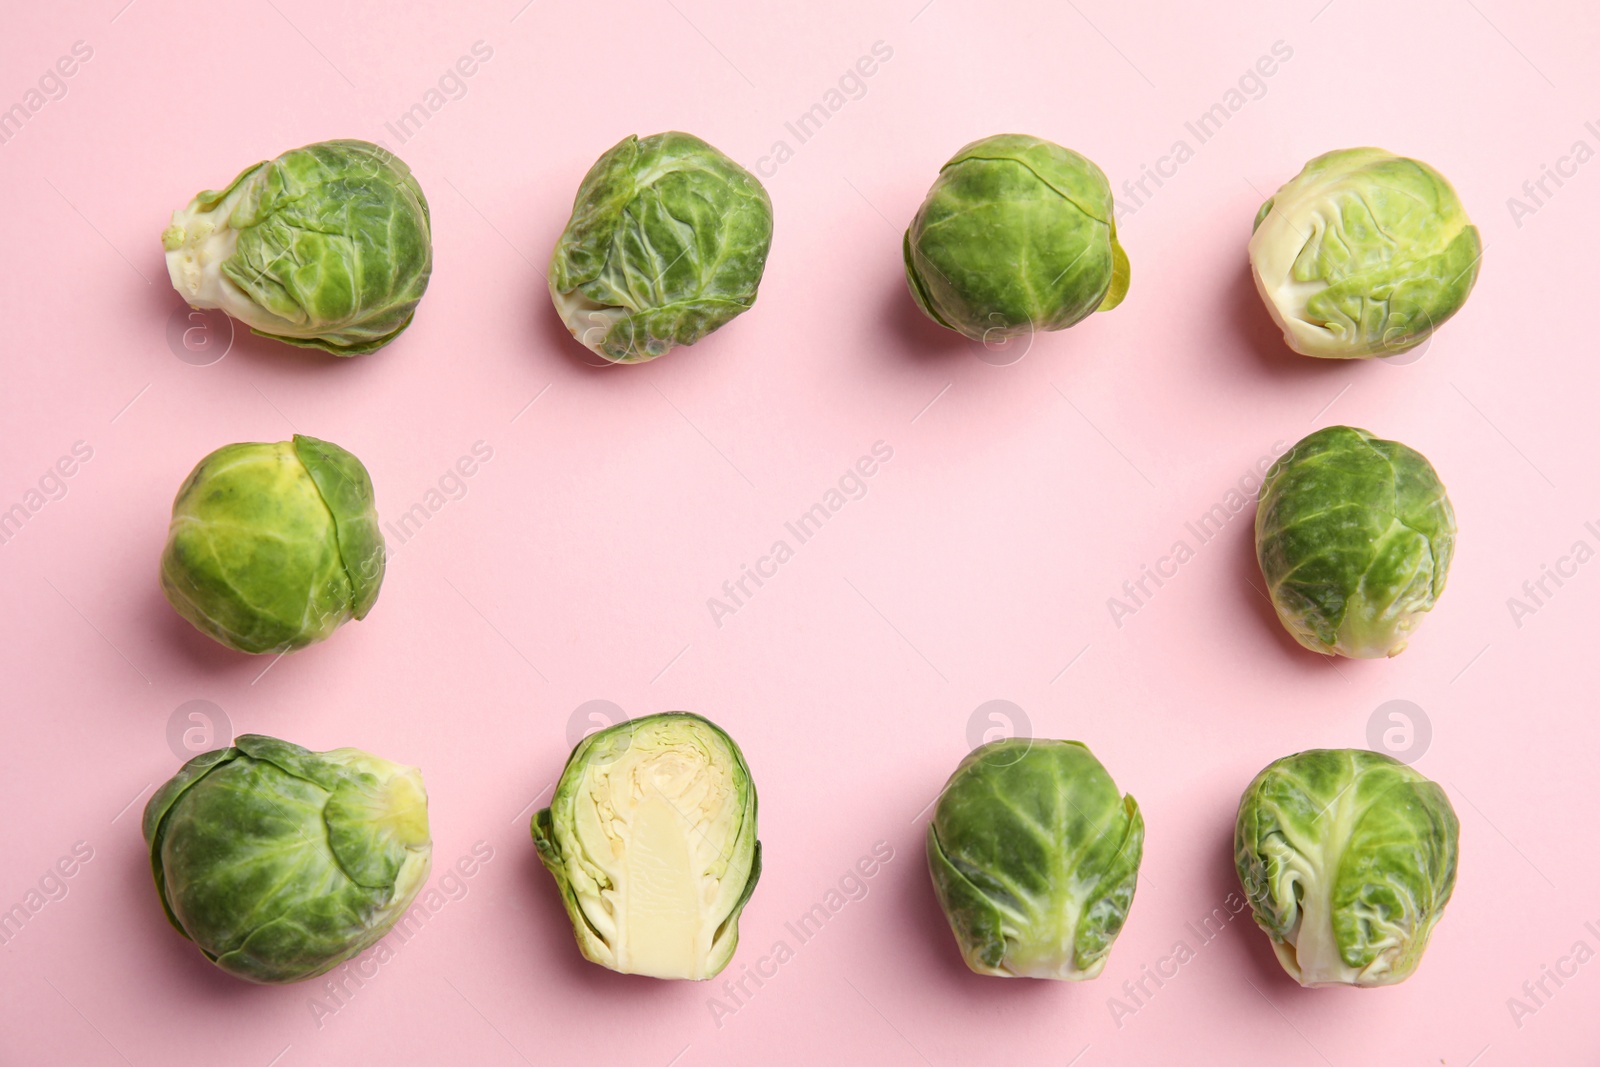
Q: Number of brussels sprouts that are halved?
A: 1